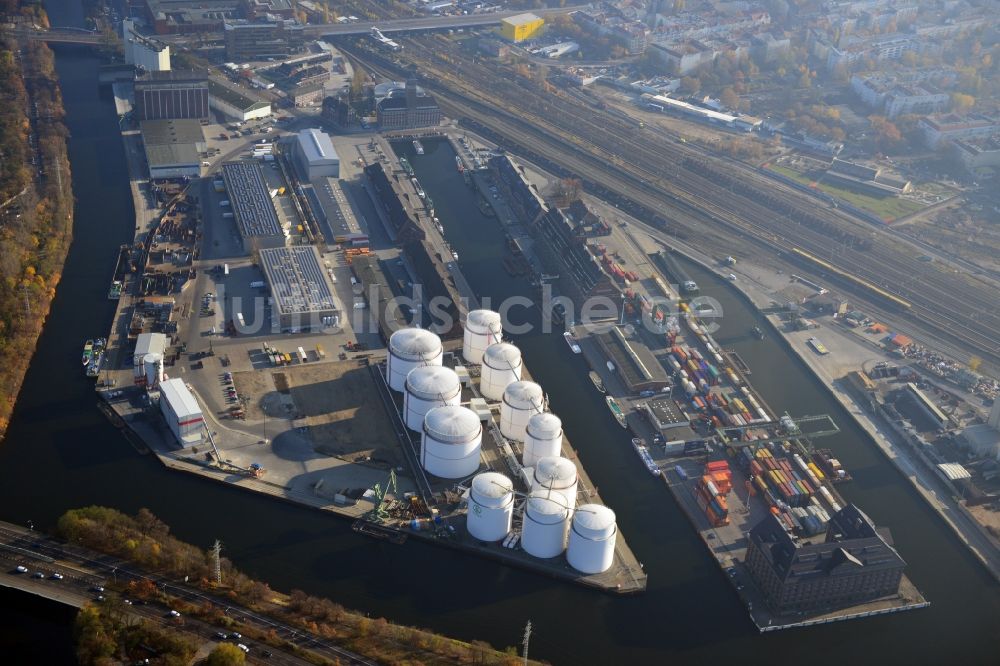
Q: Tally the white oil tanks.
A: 11